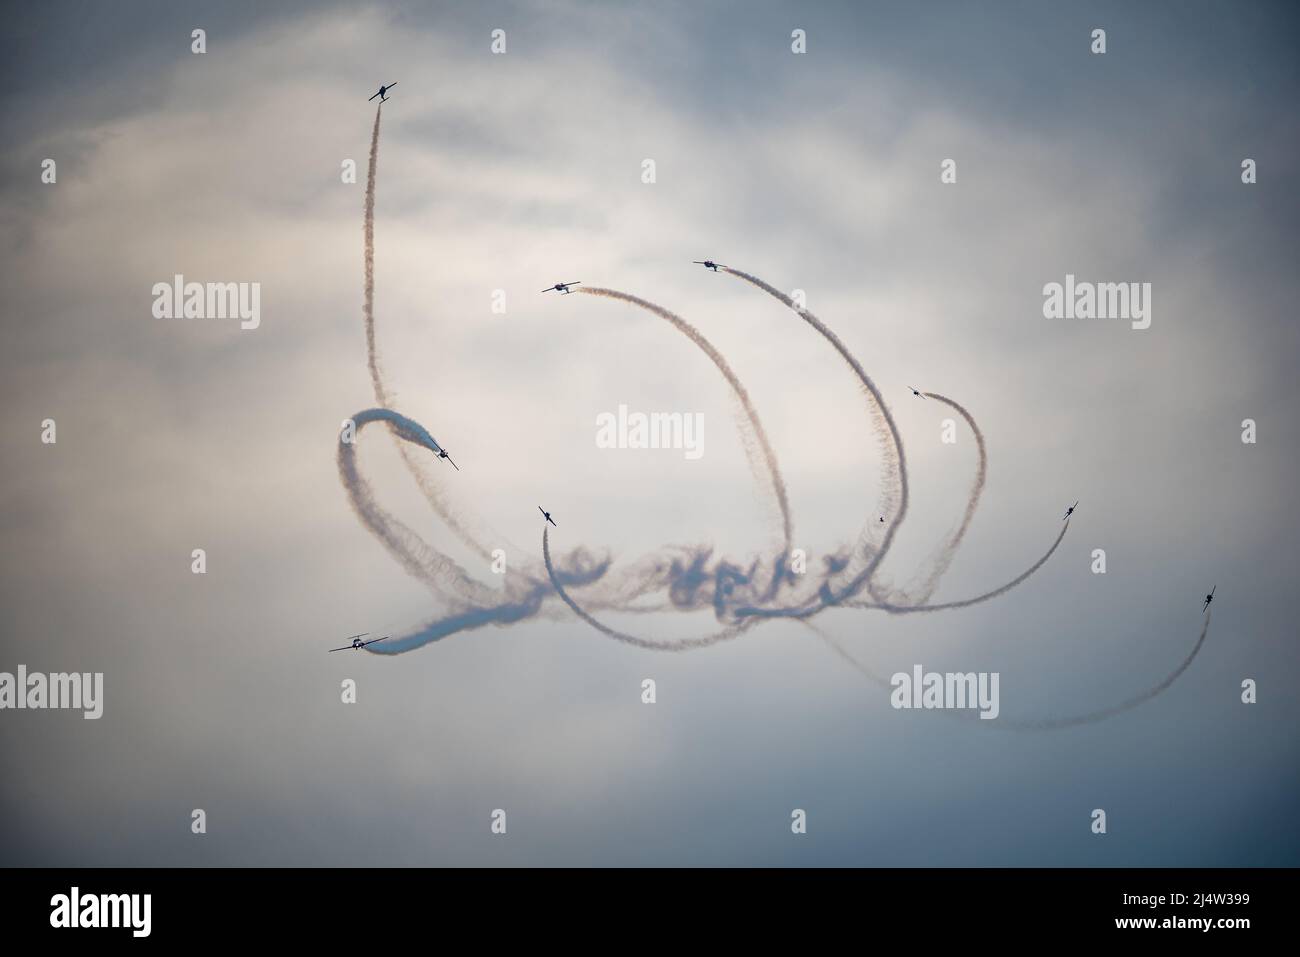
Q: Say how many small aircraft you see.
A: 9